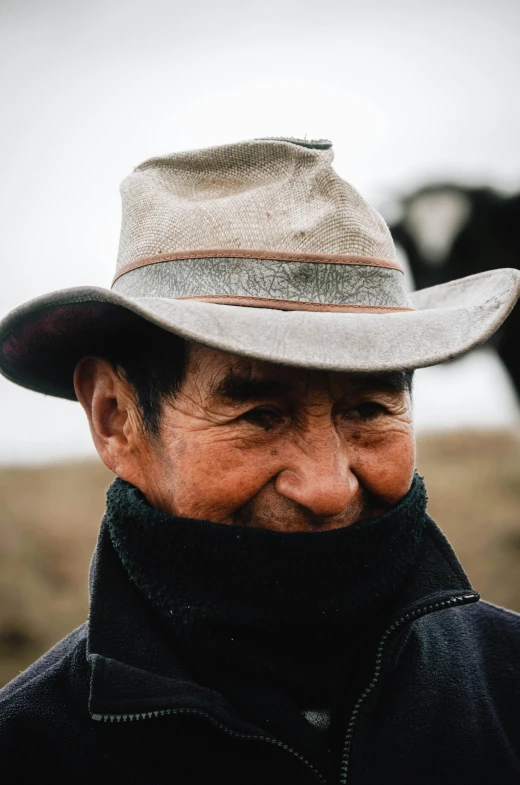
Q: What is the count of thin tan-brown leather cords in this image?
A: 2